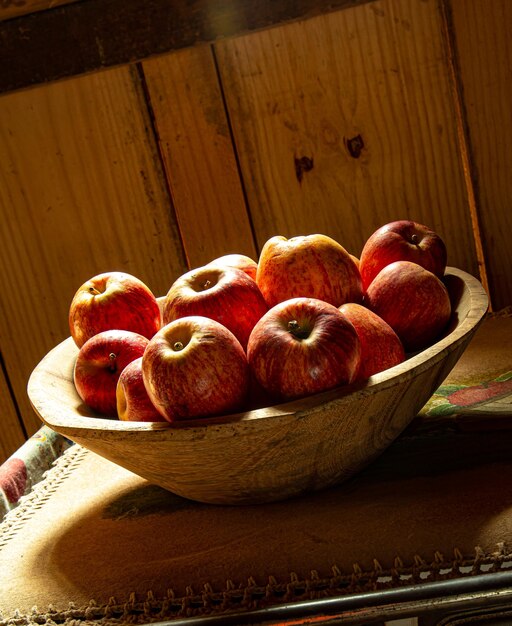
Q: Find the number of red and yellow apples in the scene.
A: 12